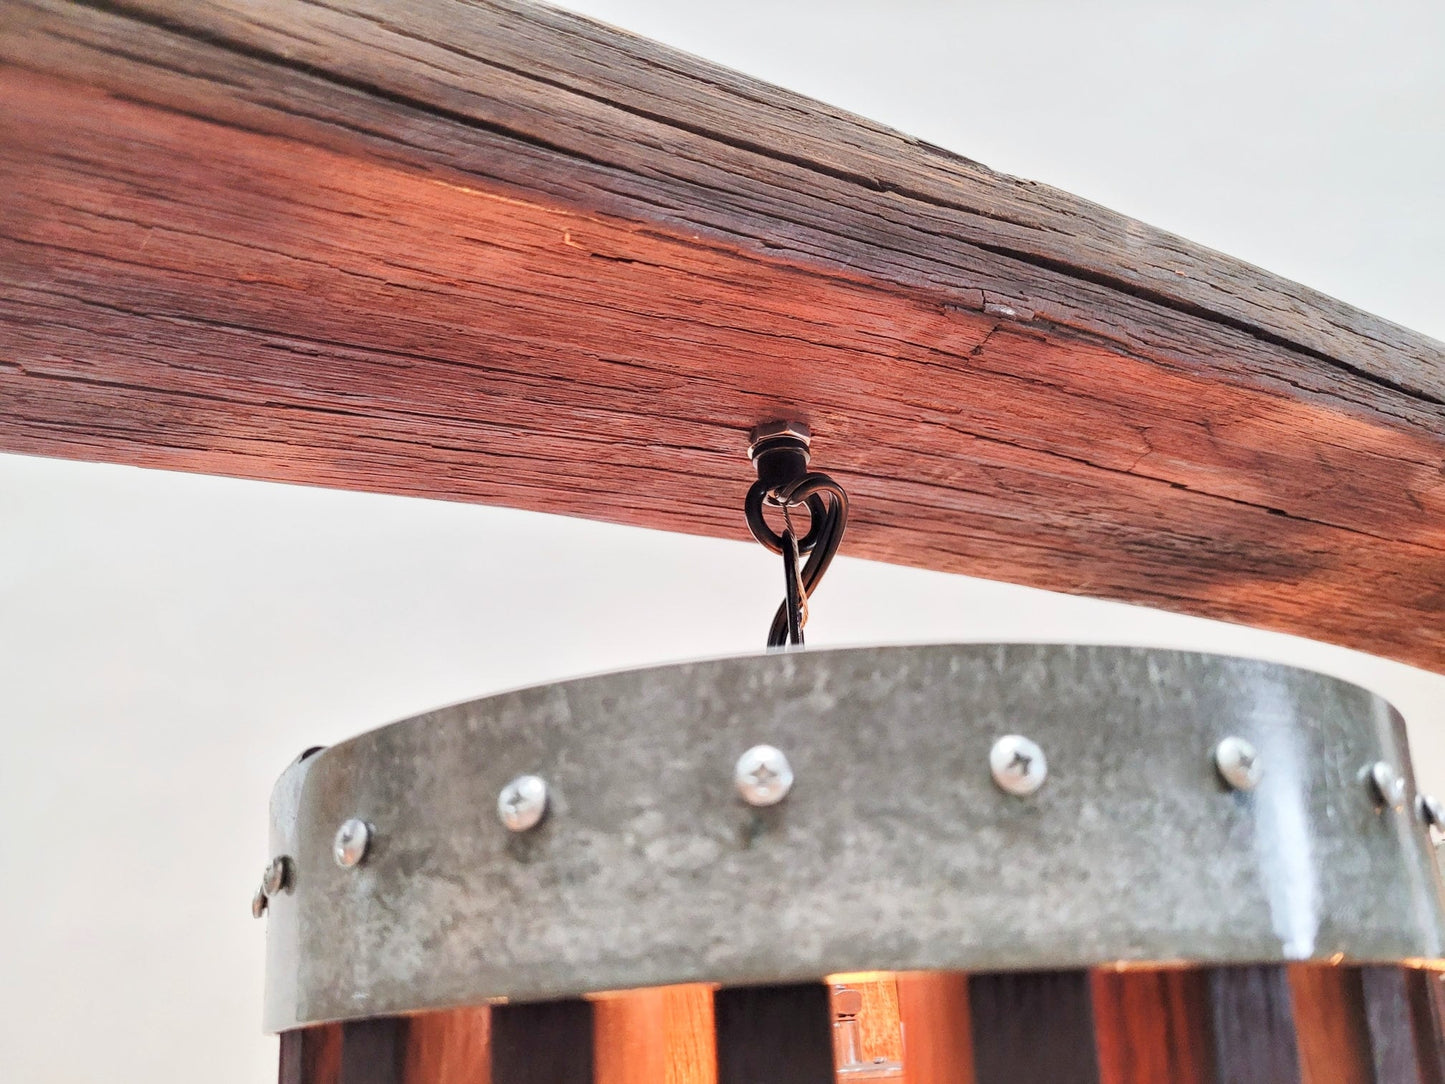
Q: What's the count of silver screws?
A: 9